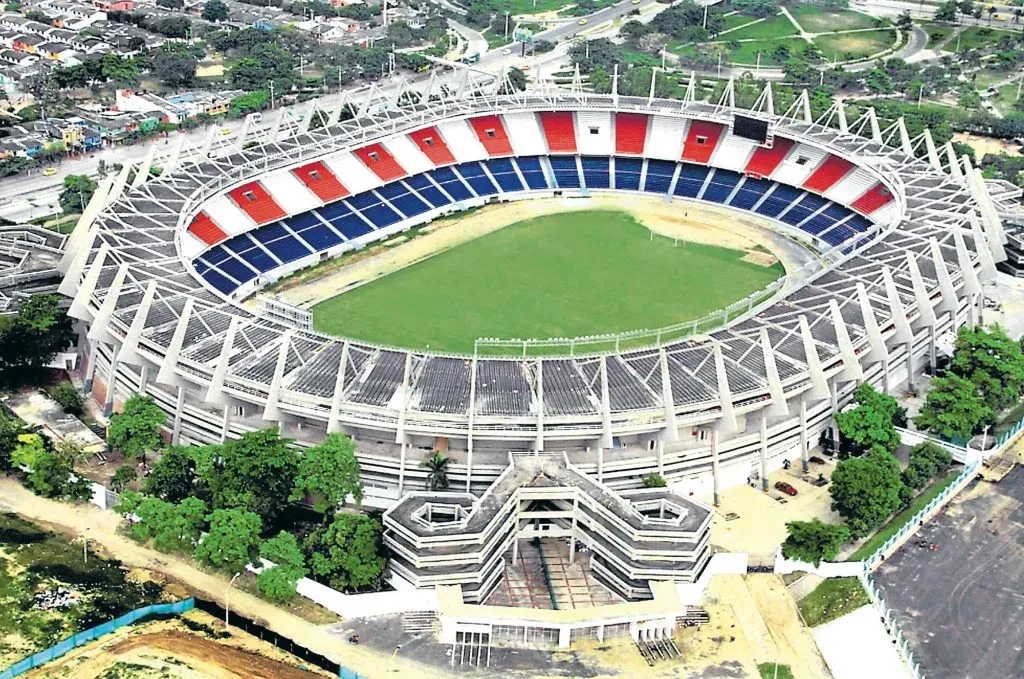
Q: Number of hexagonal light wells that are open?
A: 2